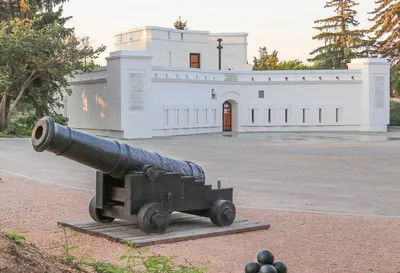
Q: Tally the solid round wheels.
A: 3